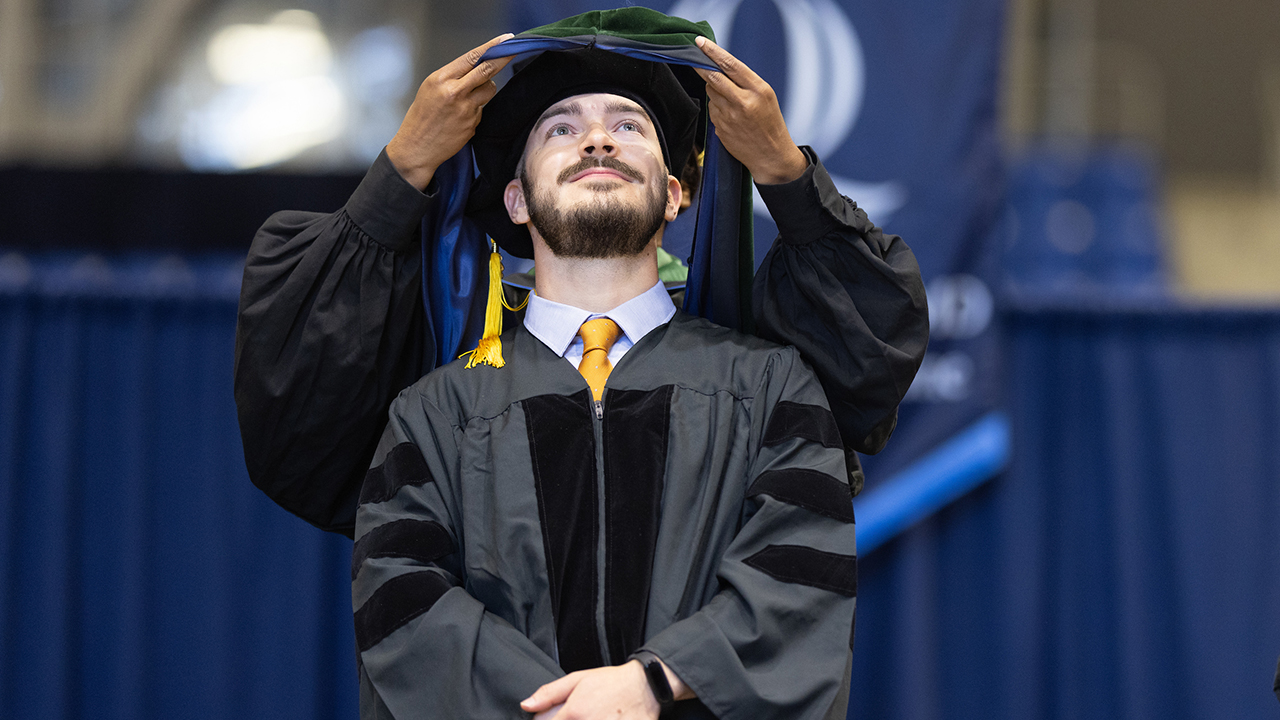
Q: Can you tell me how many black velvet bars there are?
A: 6